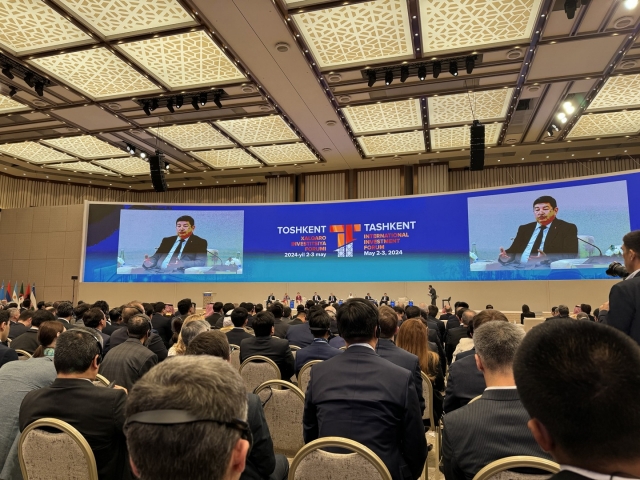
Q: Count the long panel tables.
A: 0